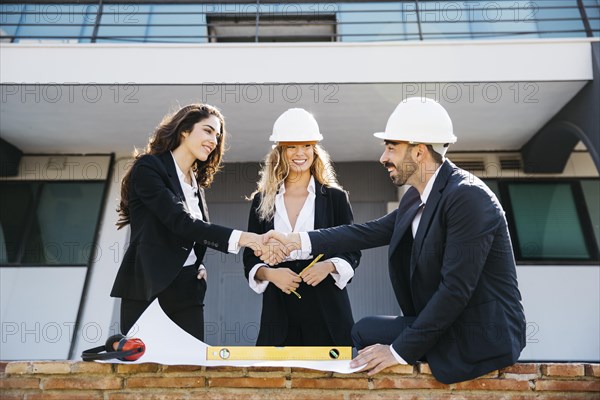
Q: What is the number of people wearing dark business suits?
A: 3